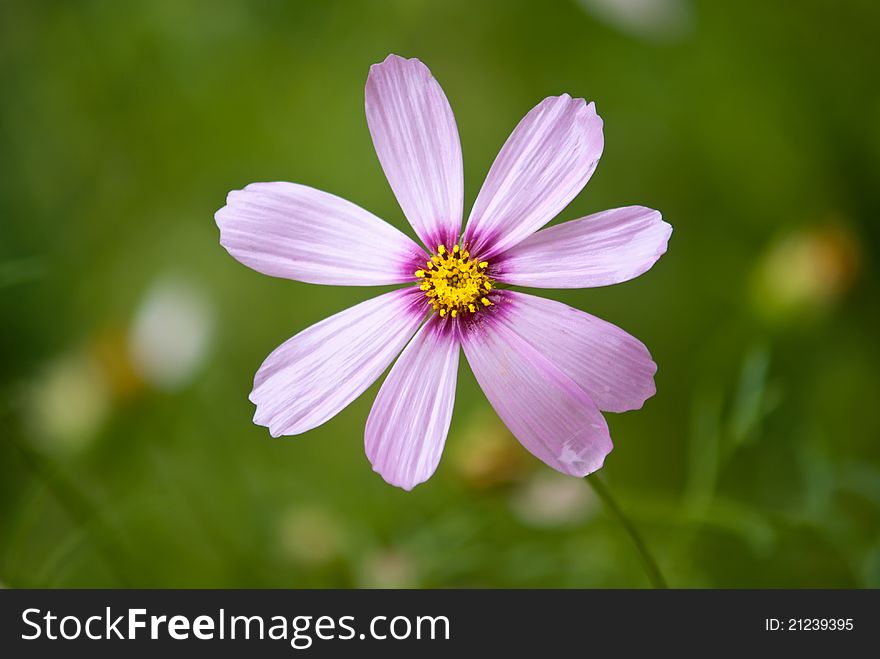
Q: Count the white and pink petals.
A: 8